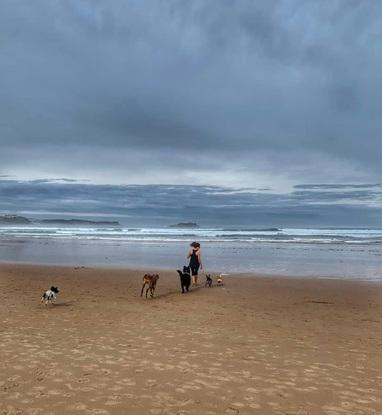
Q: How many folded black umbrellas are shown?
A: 0